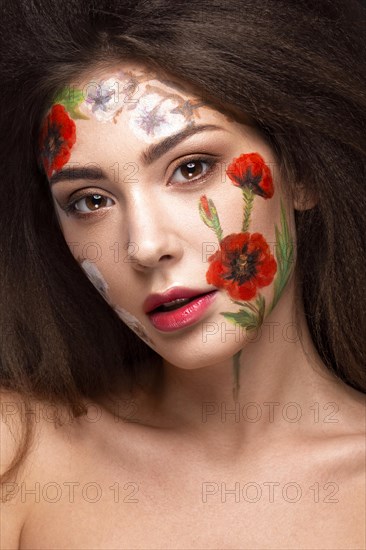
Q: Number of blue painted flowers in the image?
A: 0